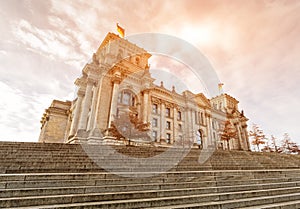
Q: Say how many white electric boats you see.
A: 0